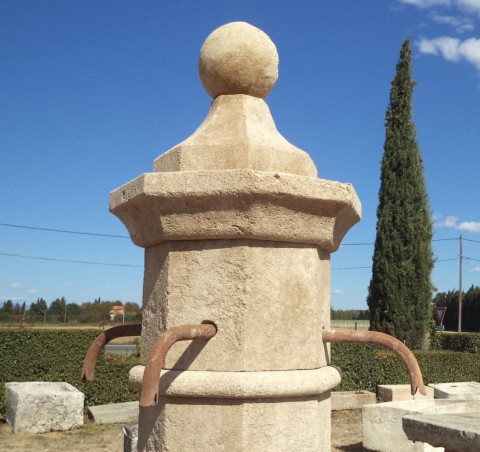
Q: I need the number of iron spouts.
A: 3